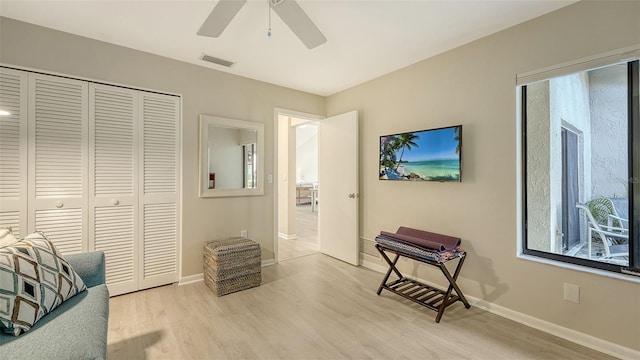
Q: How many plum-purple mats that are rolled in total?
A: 1